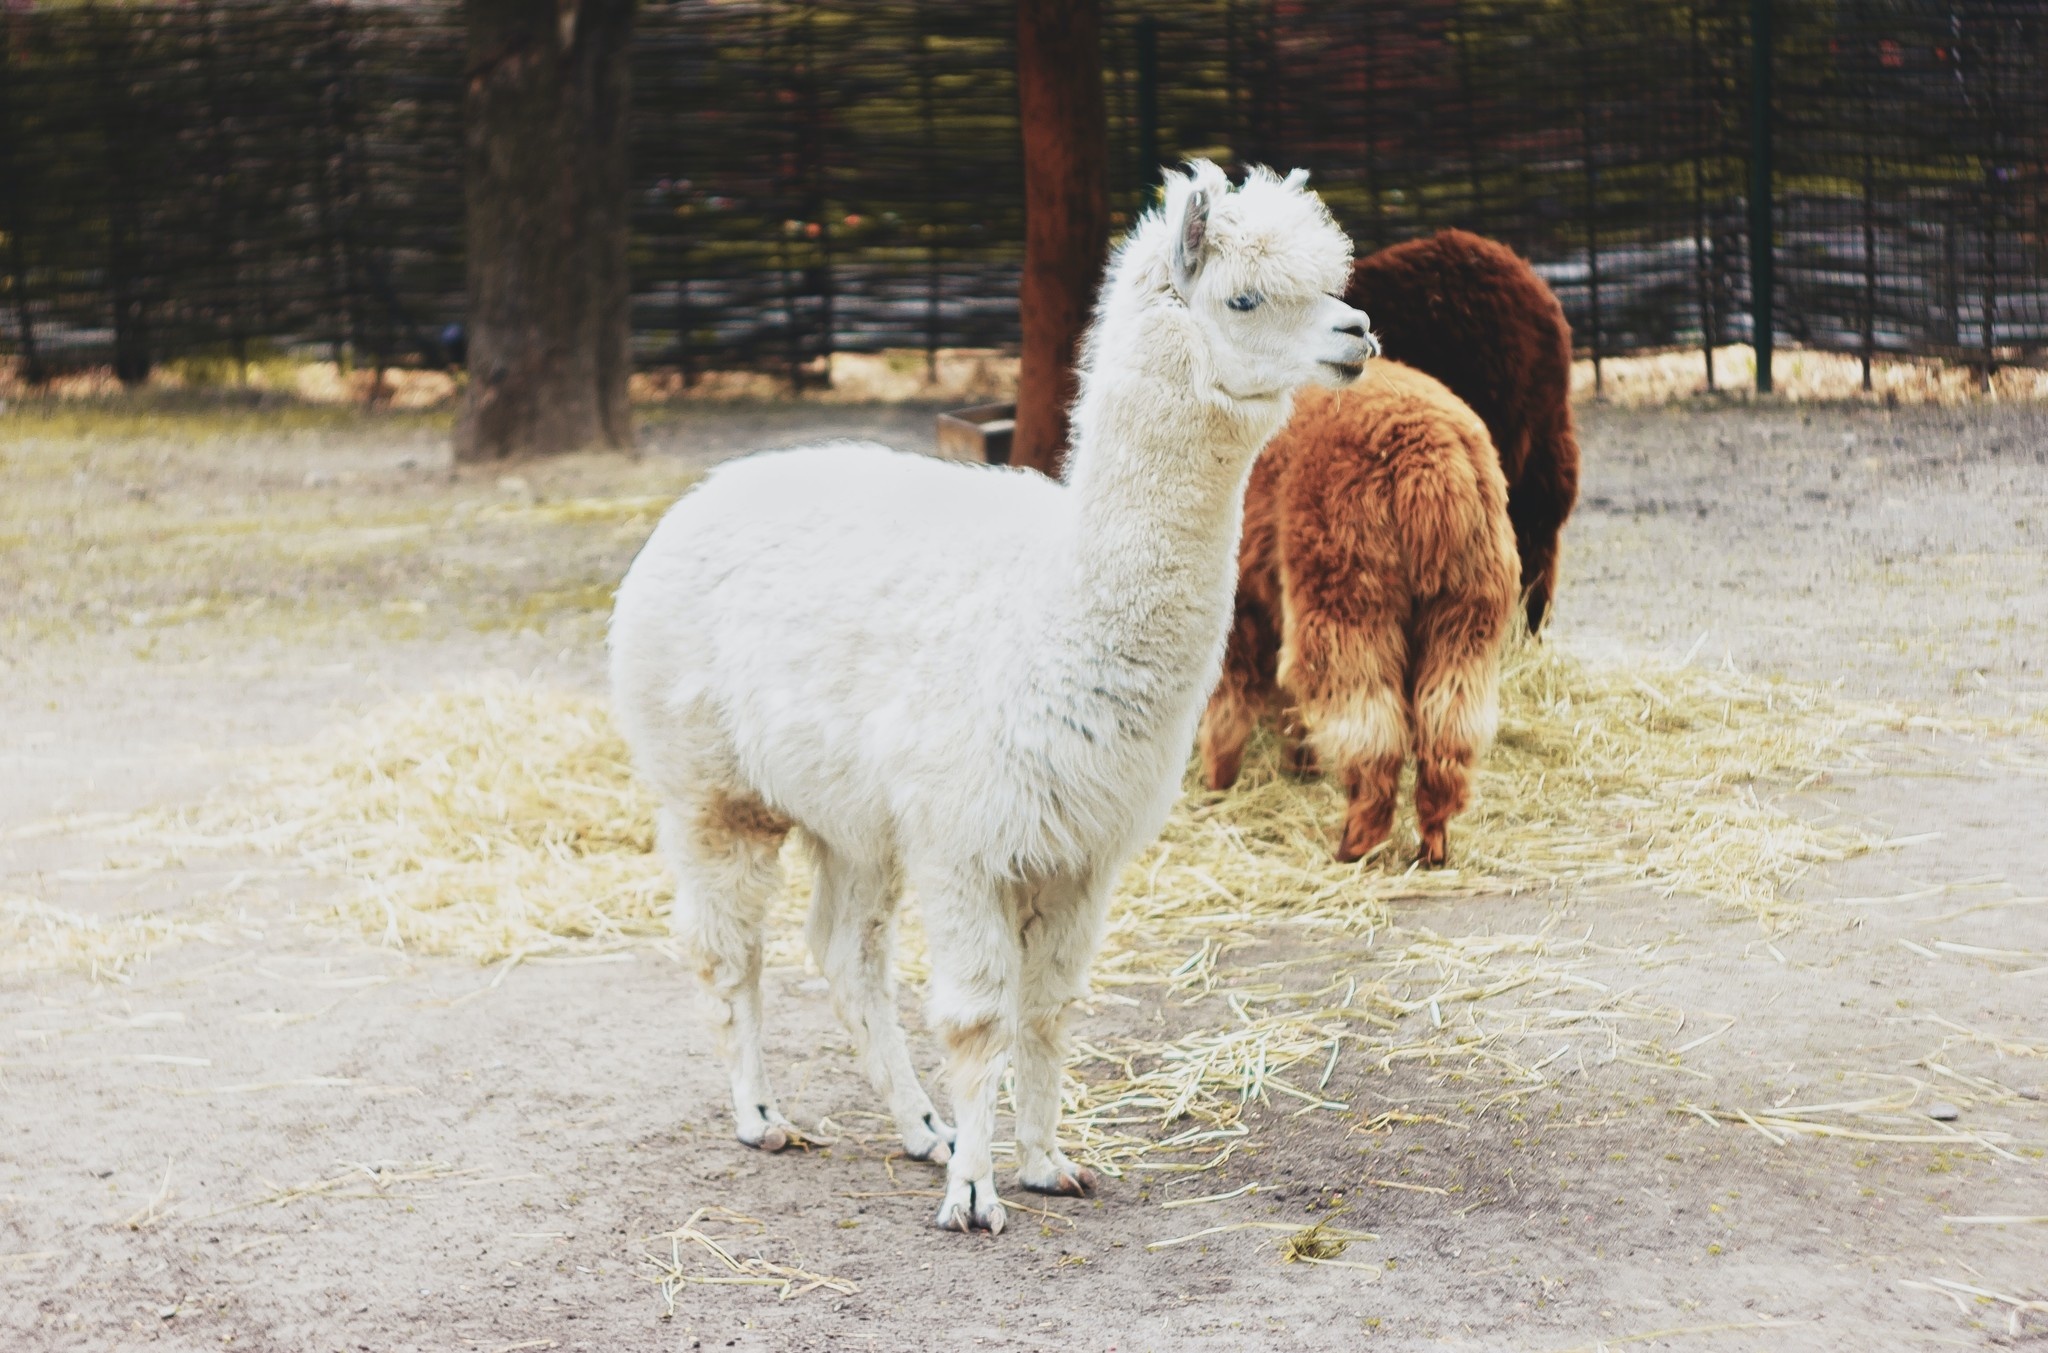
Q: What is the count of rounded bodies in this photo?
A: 3